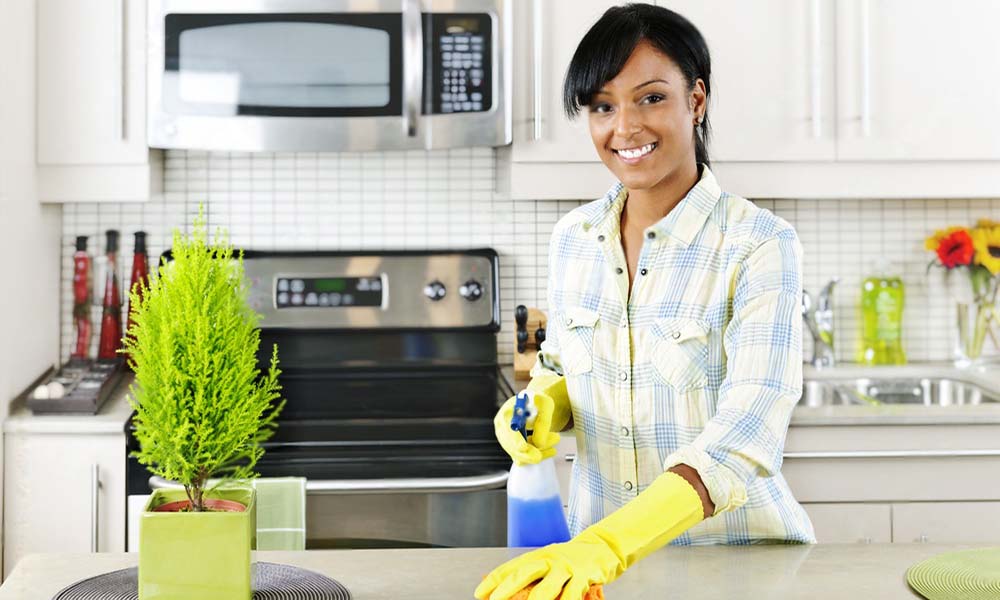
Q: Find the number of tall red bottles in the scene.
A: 3